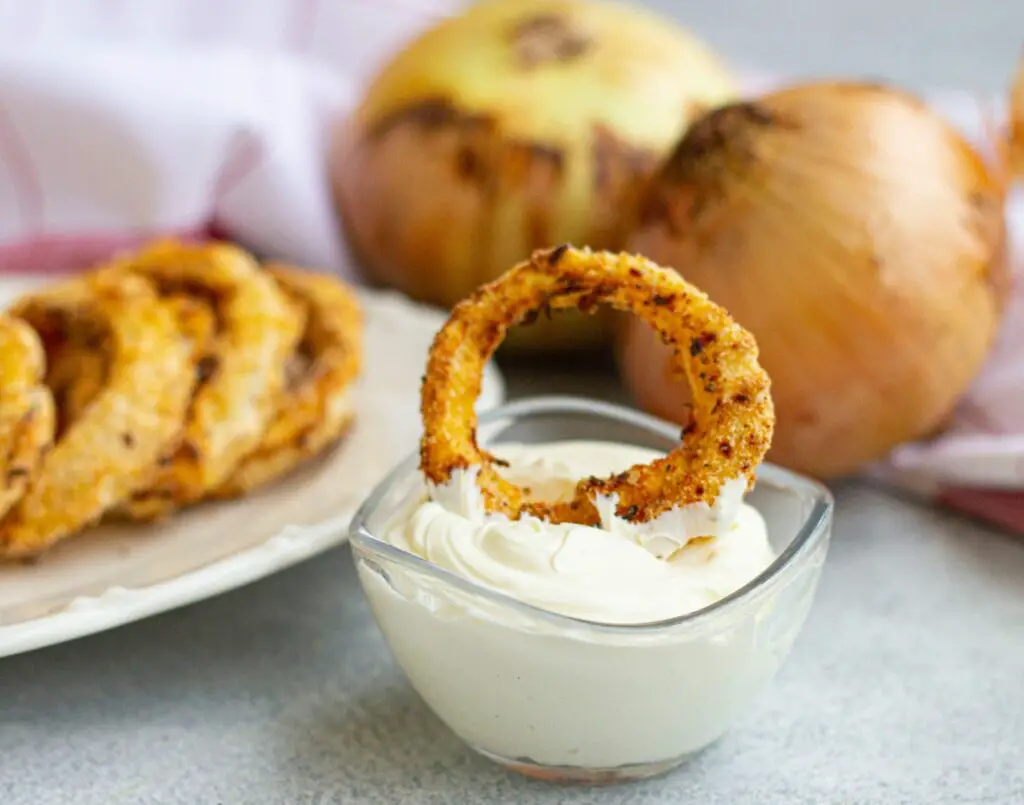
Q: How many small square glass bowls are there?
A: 1